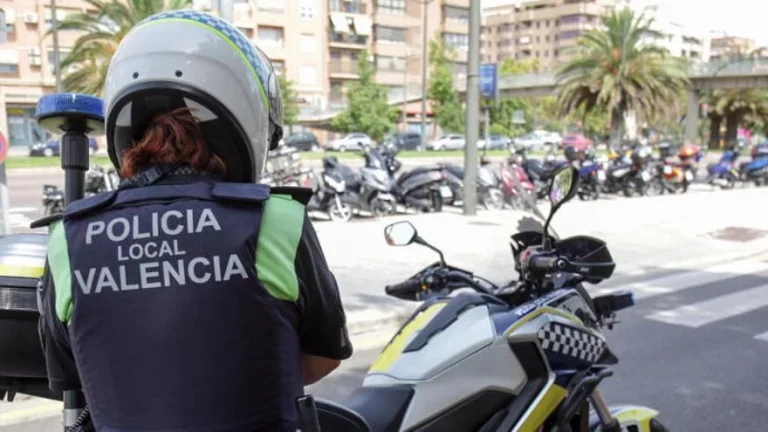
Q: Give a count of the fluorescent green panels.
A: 2